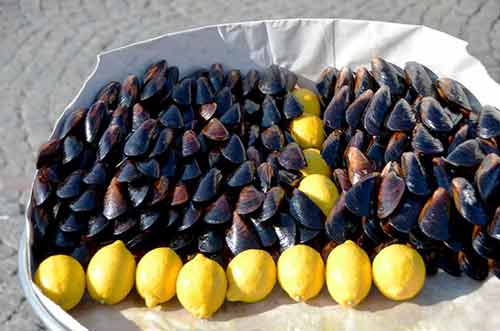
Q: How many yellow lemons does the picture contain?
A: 12